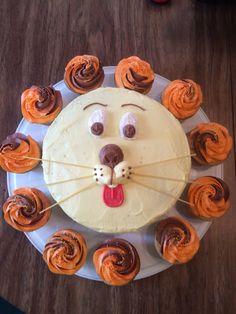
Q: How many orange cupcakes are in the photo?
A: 11